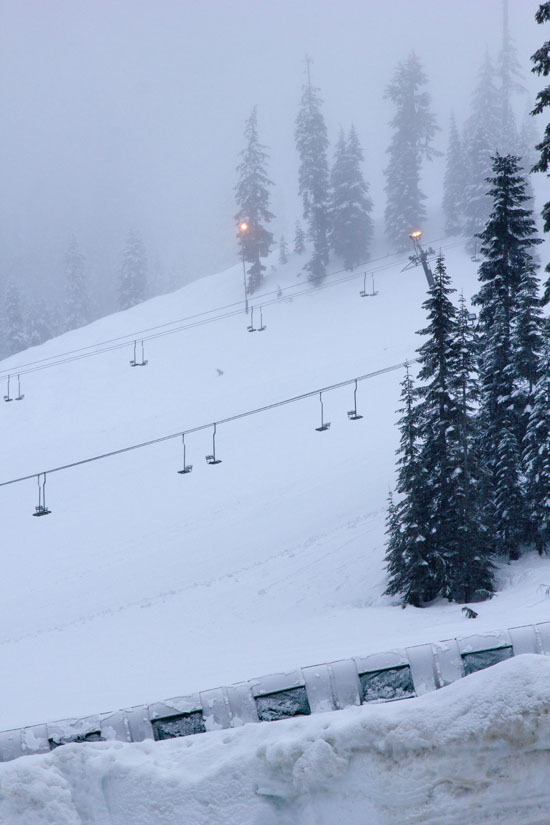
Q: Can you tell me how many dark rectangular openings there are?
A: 5